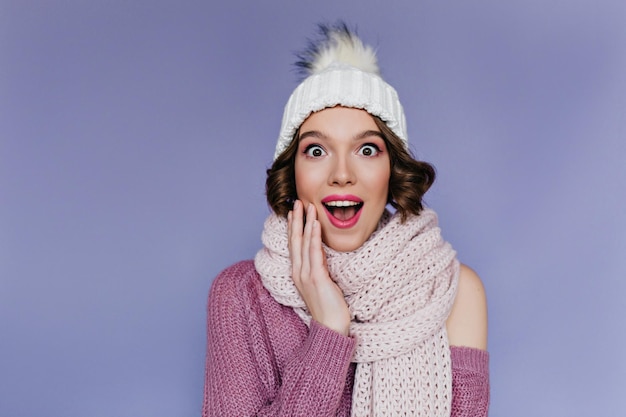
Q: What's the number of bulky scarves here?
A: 1